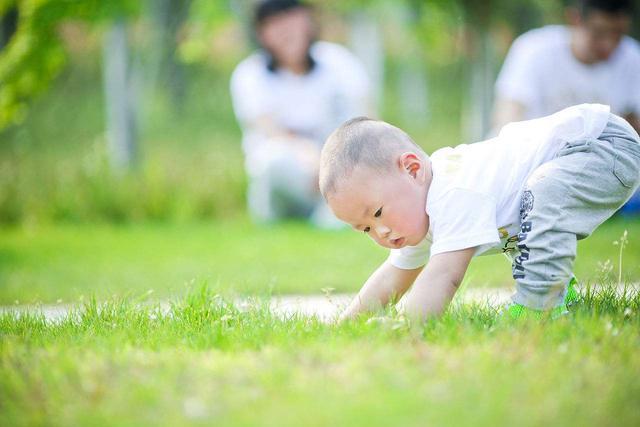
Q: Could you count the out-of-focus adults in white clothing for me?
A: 2